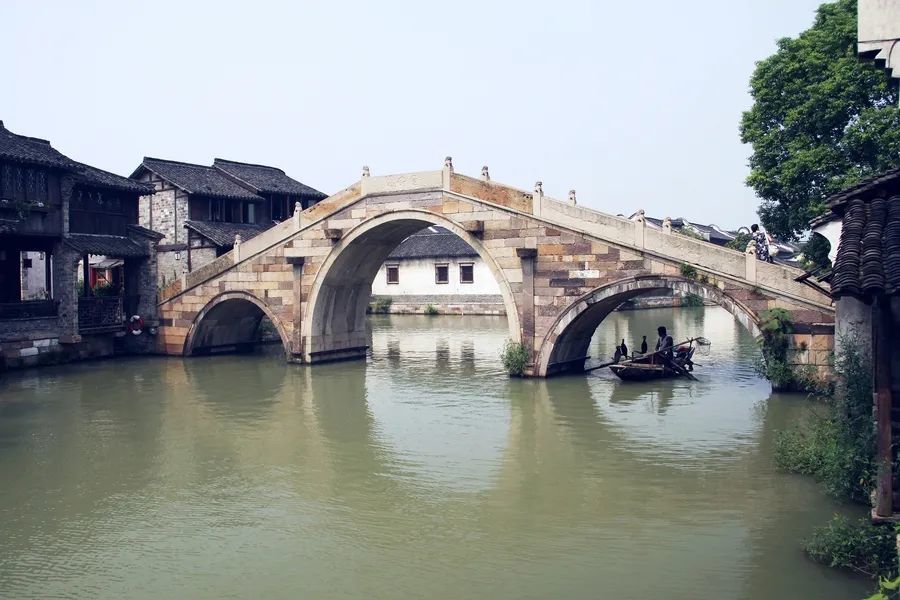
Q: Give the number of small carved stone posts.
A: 11